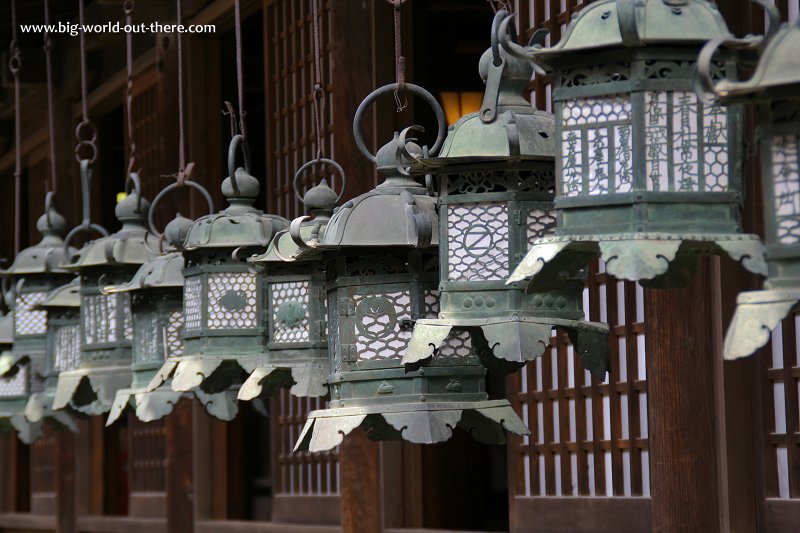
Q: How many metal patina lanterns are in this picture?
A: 11